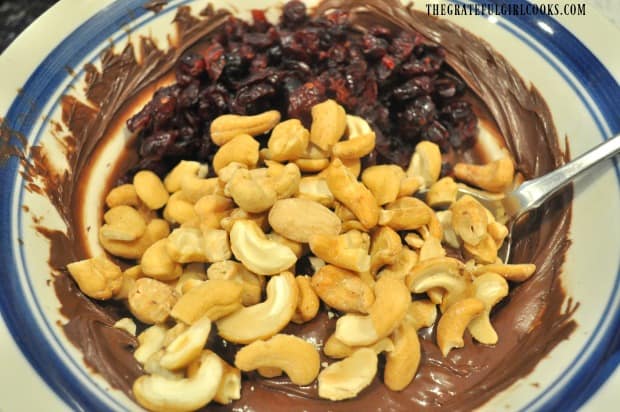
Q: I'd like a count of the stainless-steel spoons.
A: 1